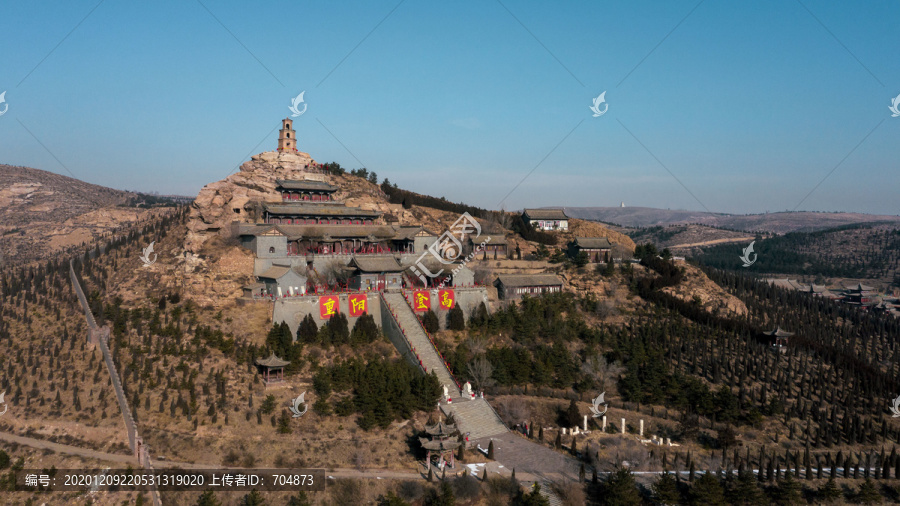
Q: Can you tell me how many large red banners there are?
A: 4